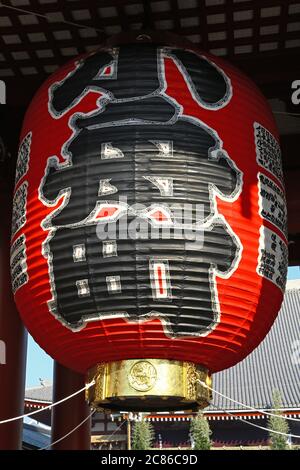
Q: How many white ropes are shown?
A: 4